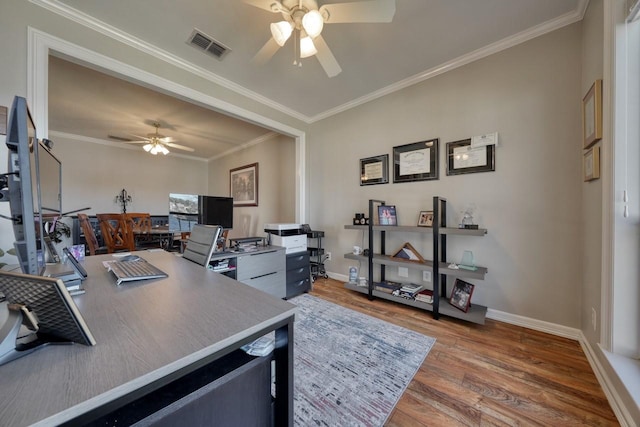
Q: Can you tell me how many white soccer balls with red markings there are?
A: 0